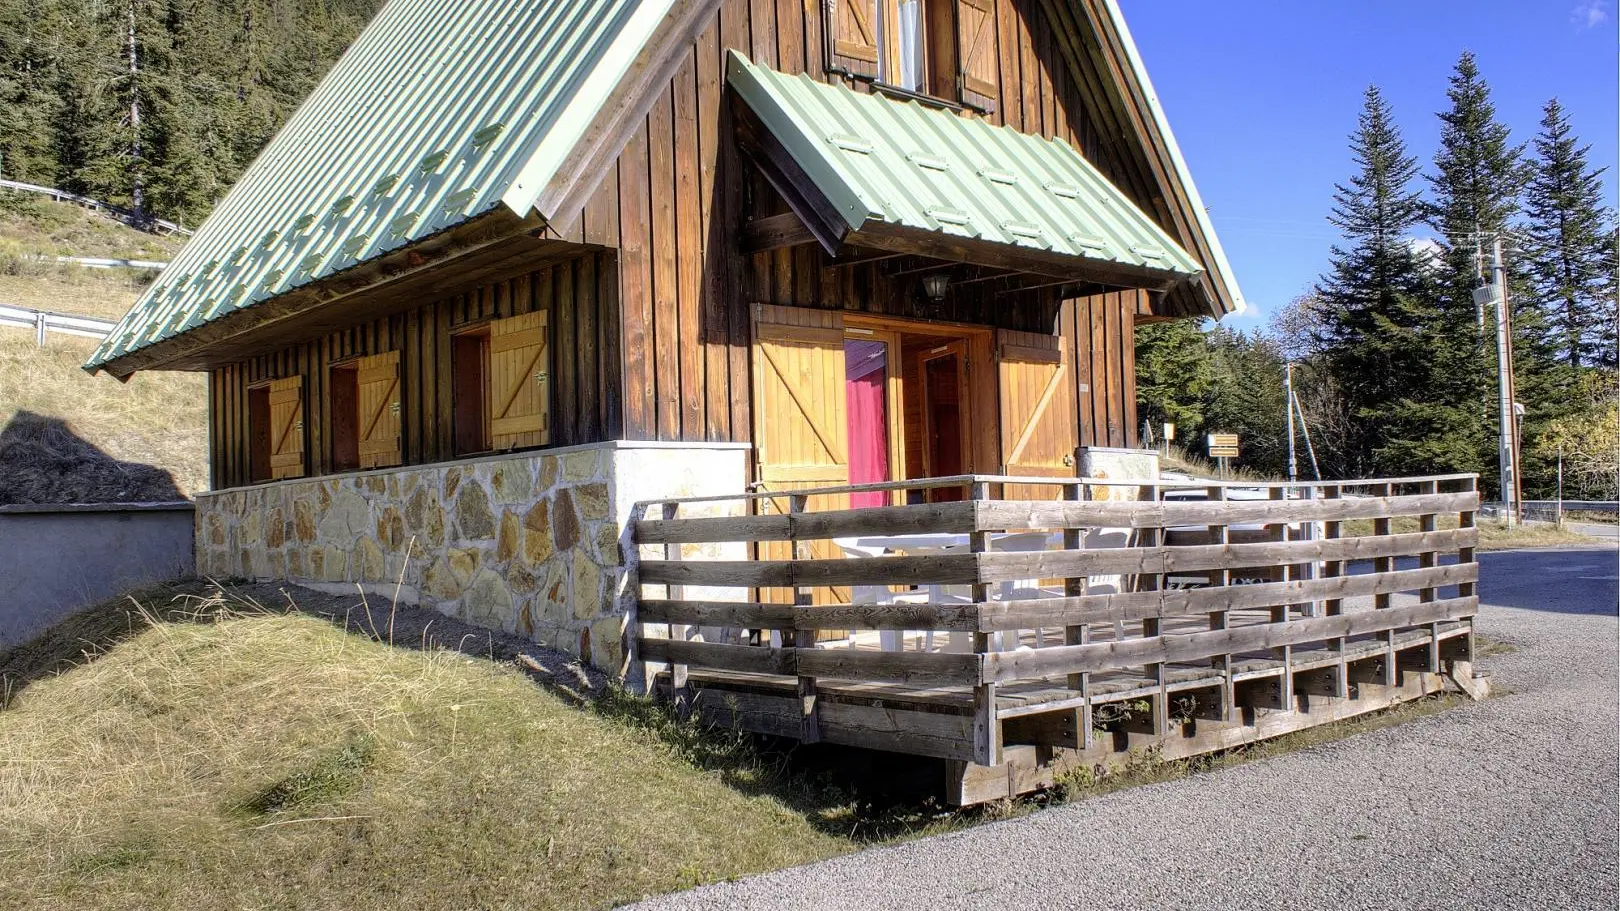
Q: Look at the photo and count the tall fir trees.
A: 3